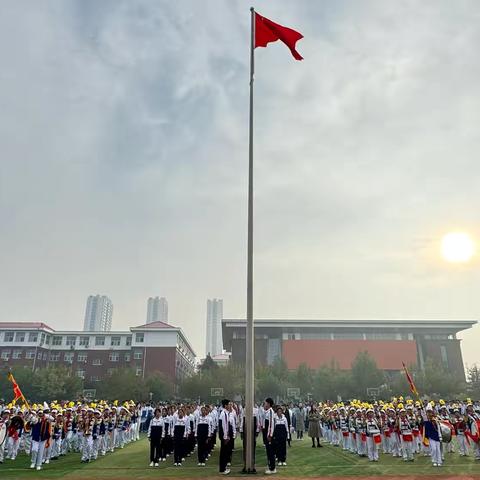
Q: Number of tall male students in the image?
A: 2